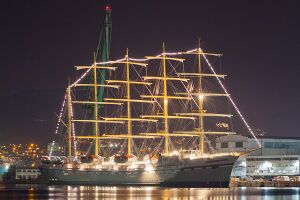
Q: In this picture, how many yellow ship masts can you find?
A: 5